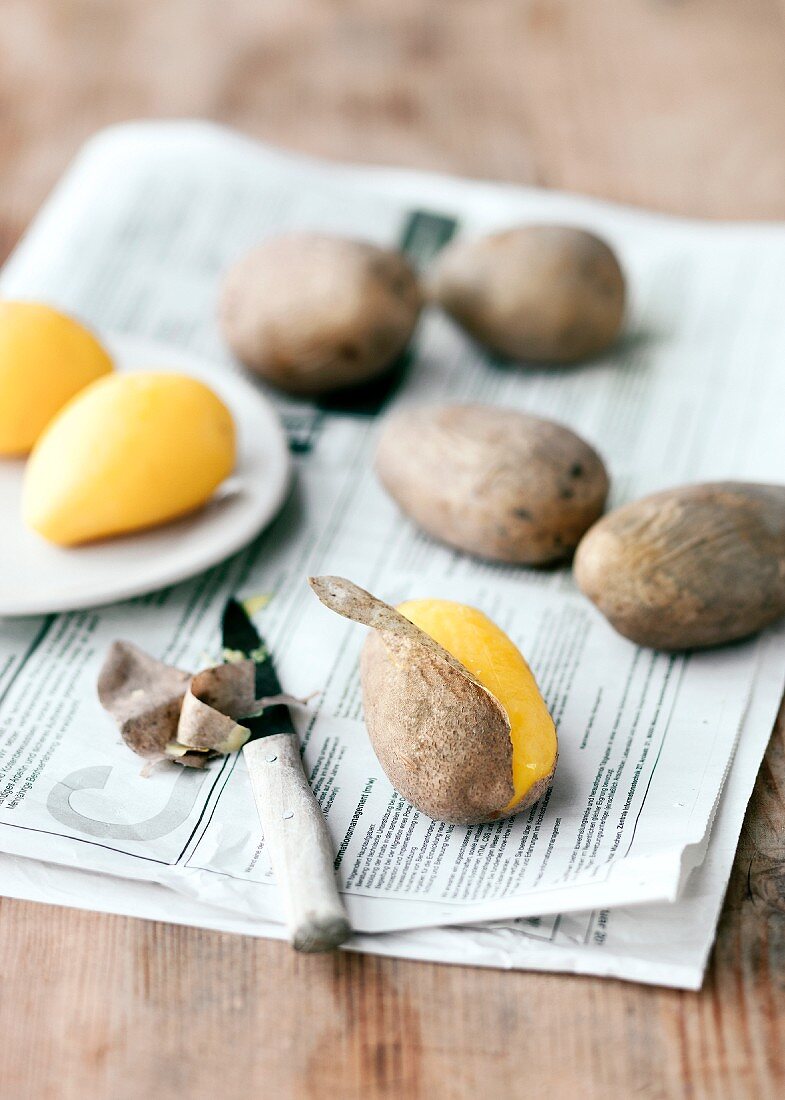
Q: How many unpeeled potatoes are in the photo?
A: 4